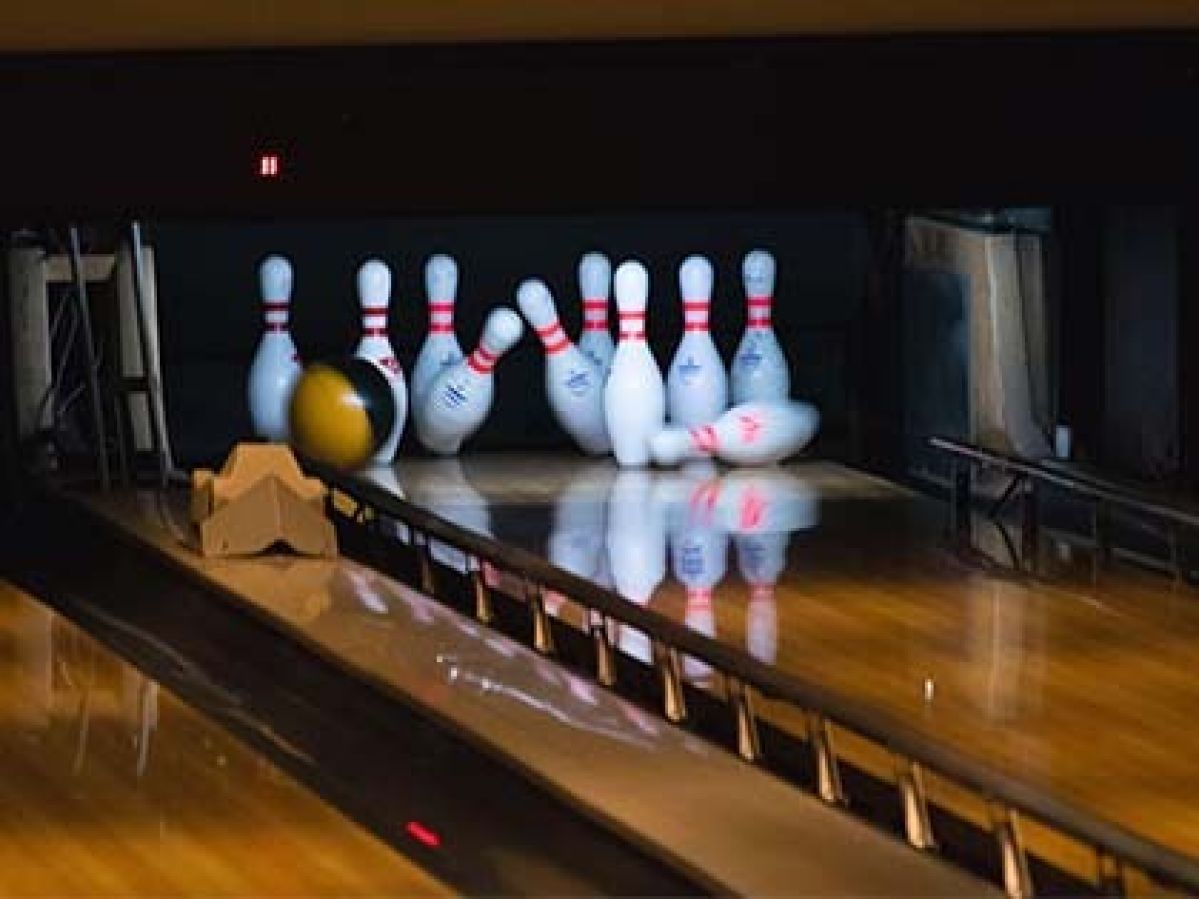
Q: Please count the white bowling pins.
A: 10